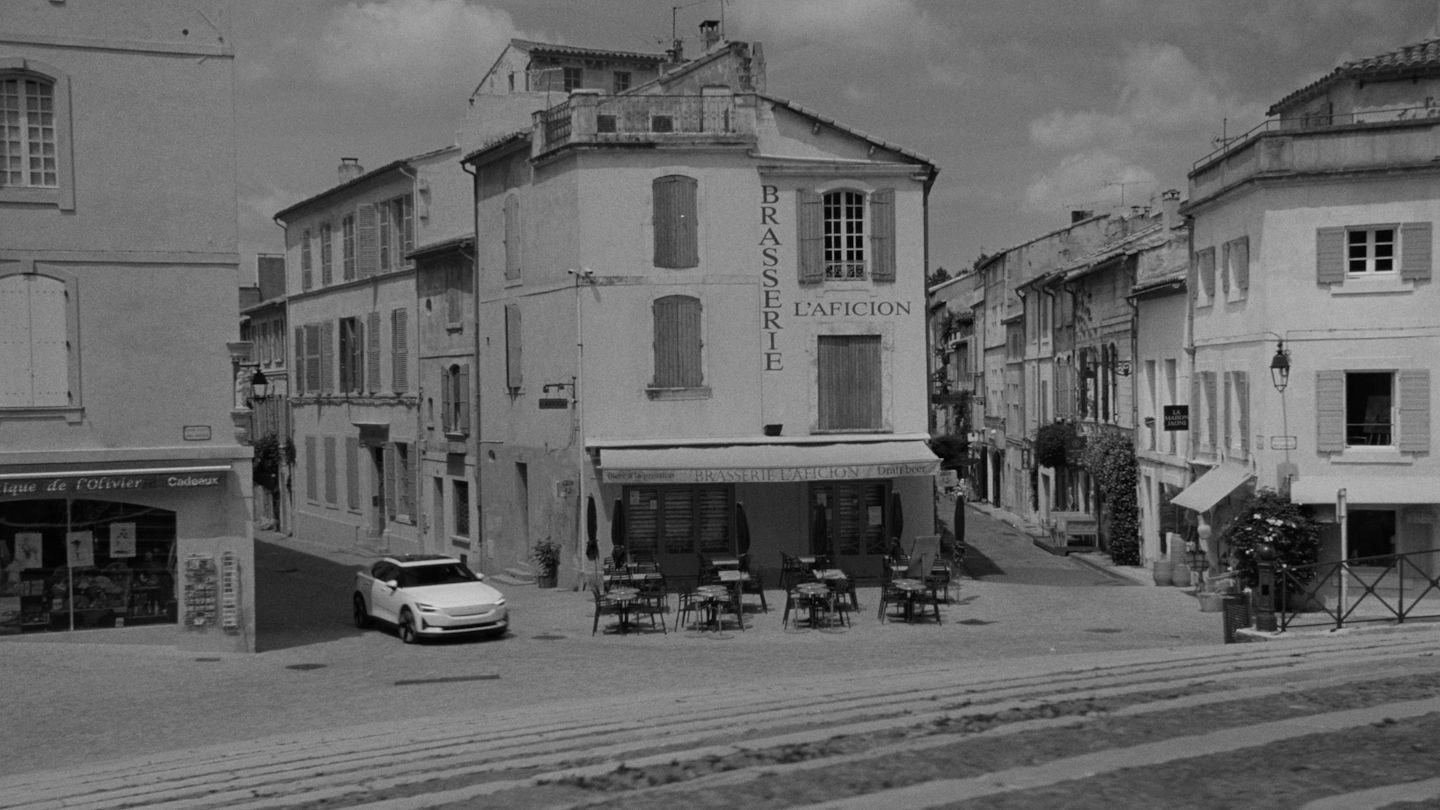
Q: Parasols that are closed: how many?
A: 6